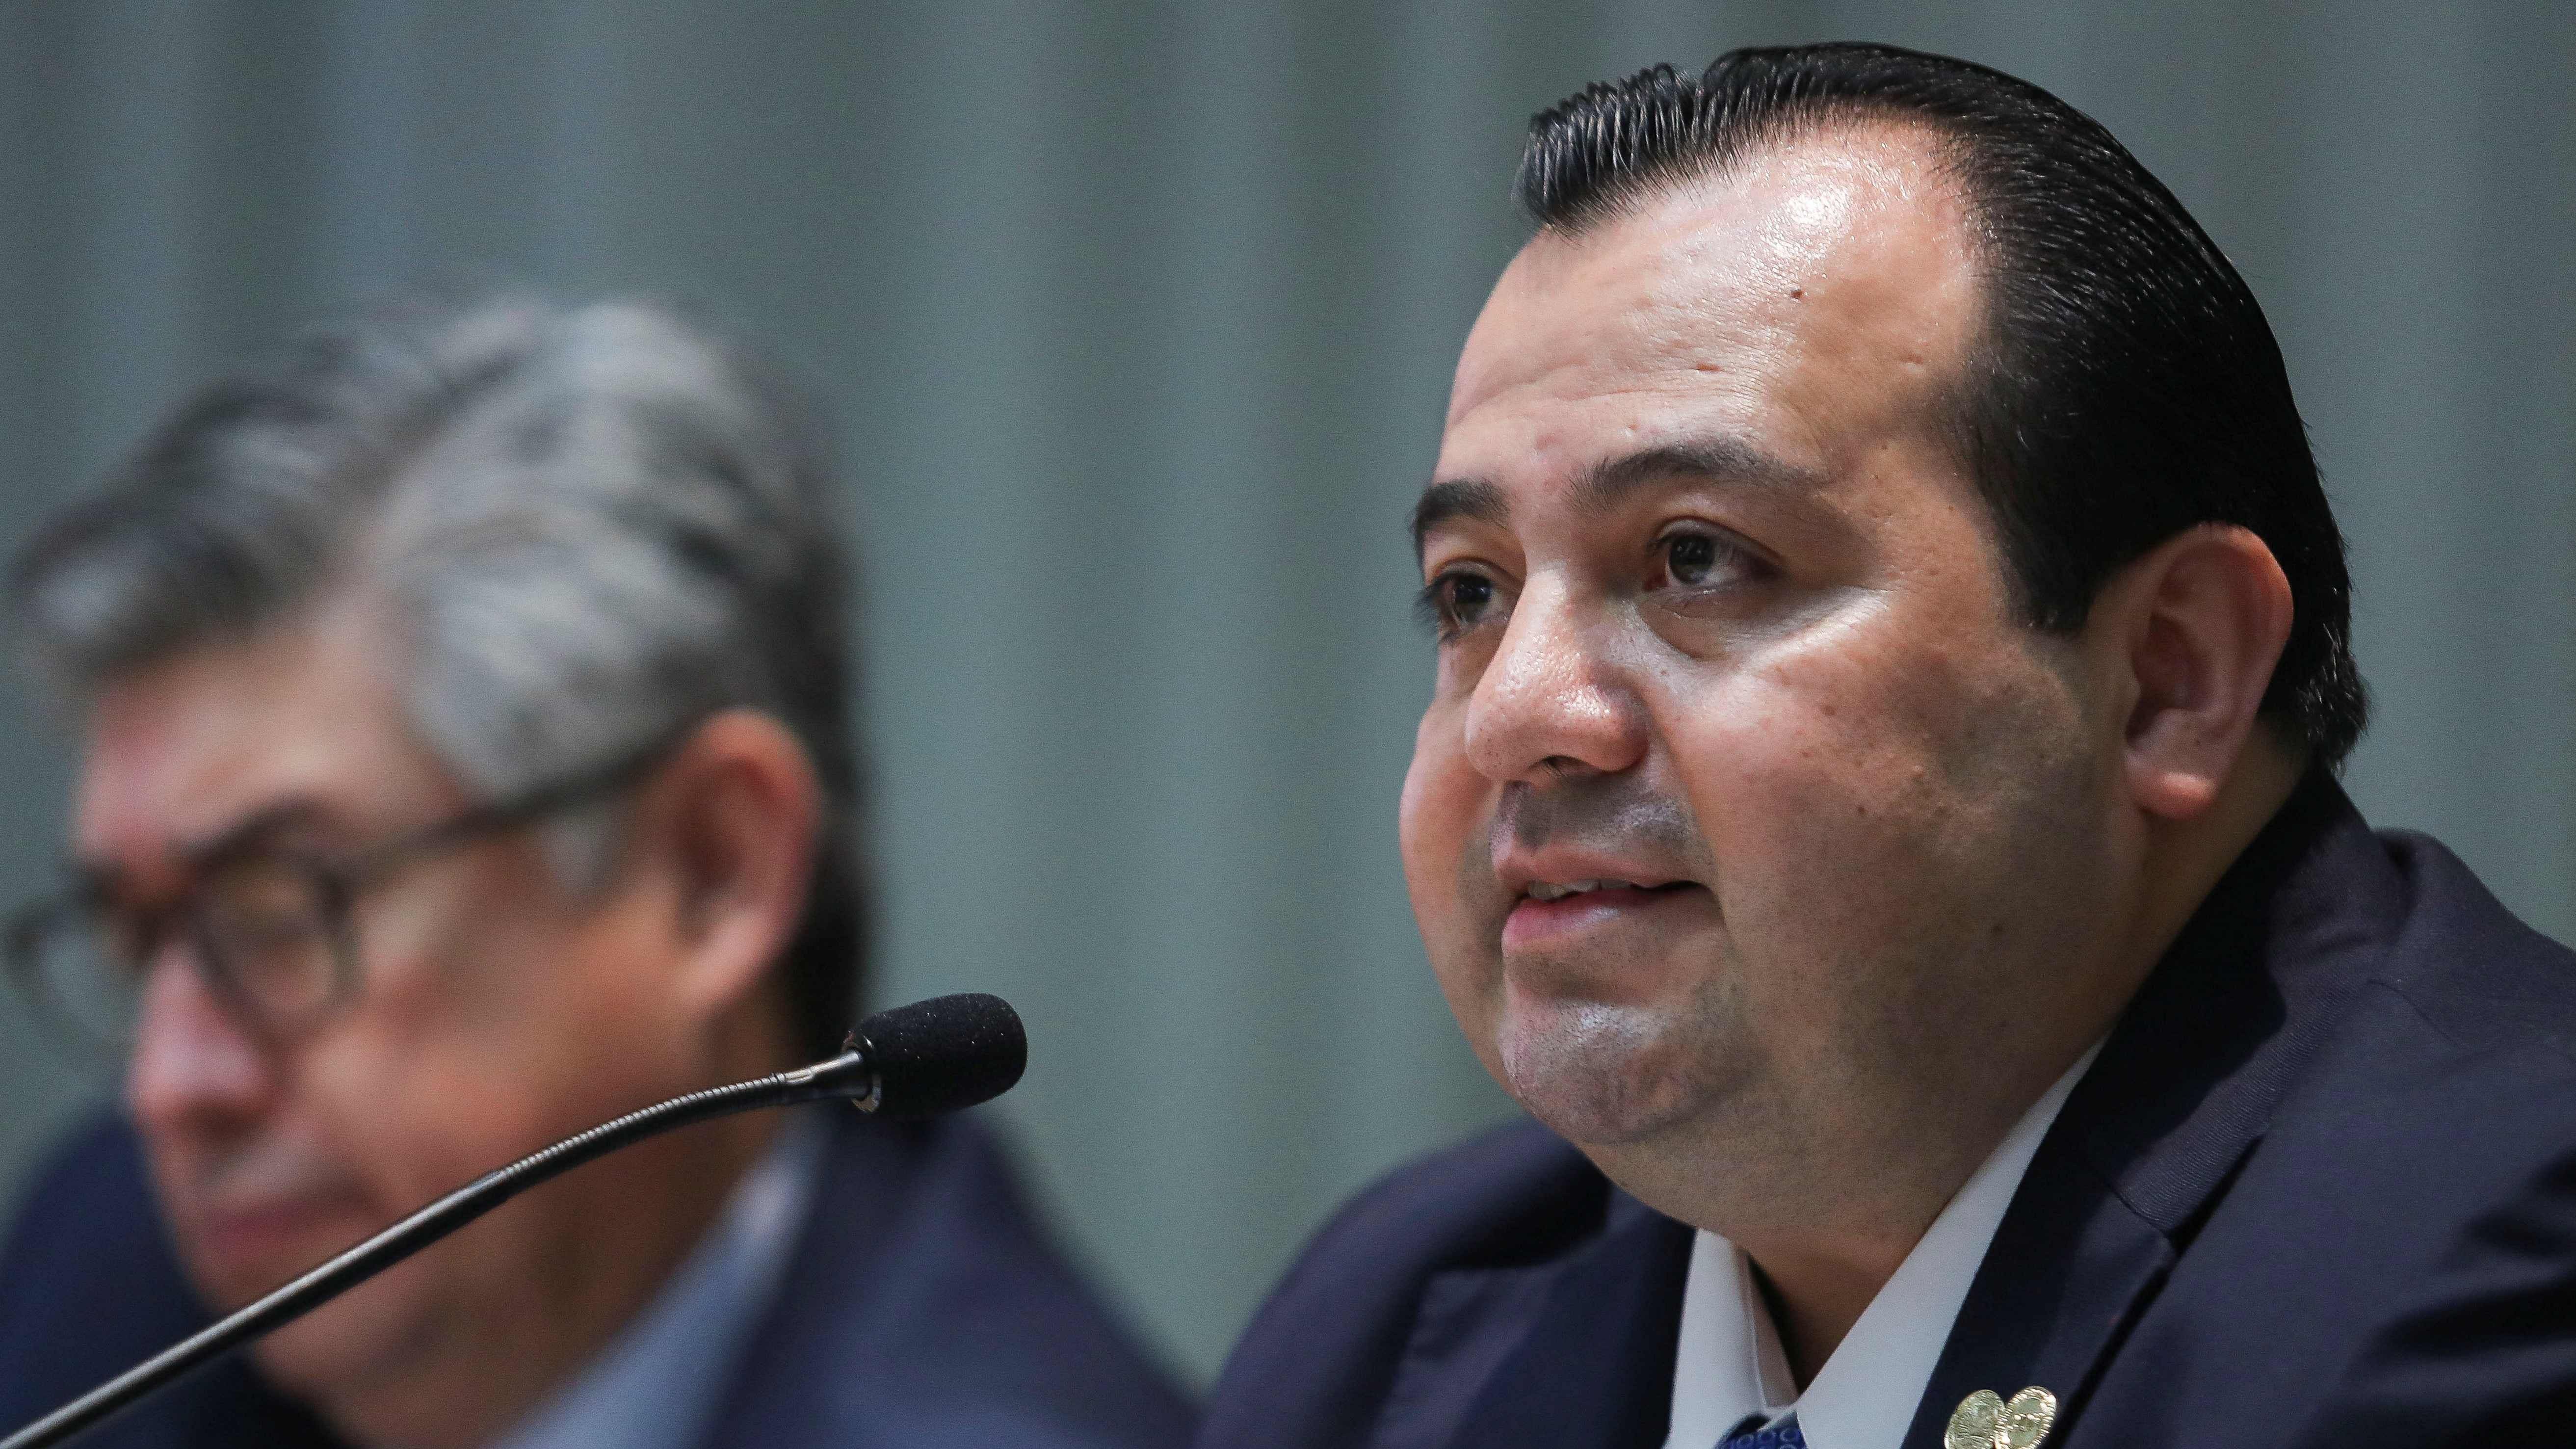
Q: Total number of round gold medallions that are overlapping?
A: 2